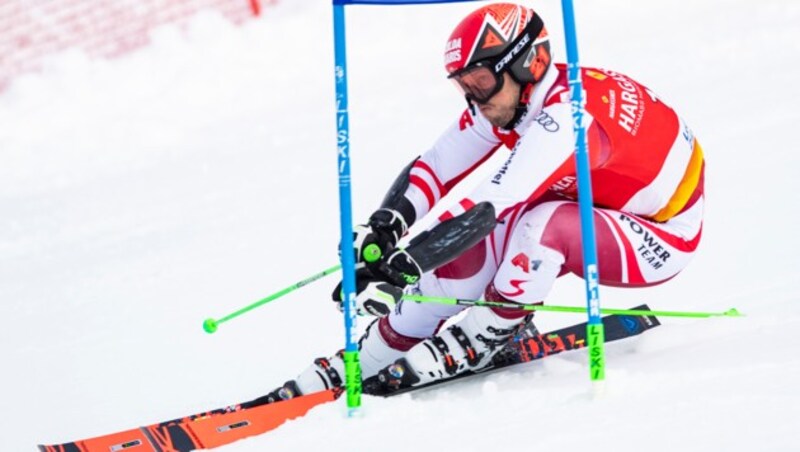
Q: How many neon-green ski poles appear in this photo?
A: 2